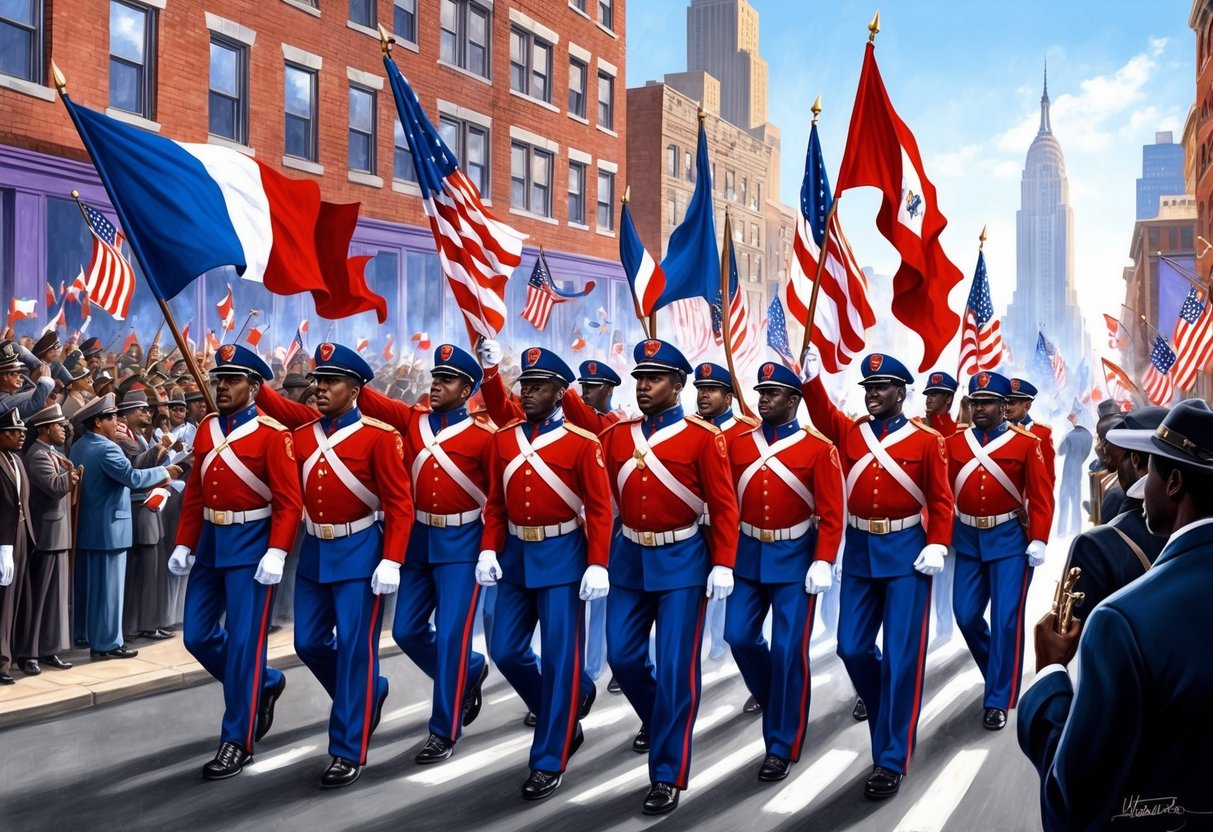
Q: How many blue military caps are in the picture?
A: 12